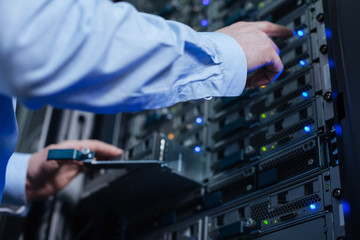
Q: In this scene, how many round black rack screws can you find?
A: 4